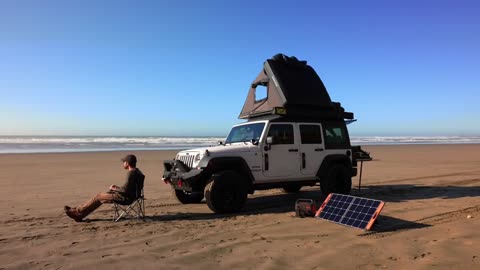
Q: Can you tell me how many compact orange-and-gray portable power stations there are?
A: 1